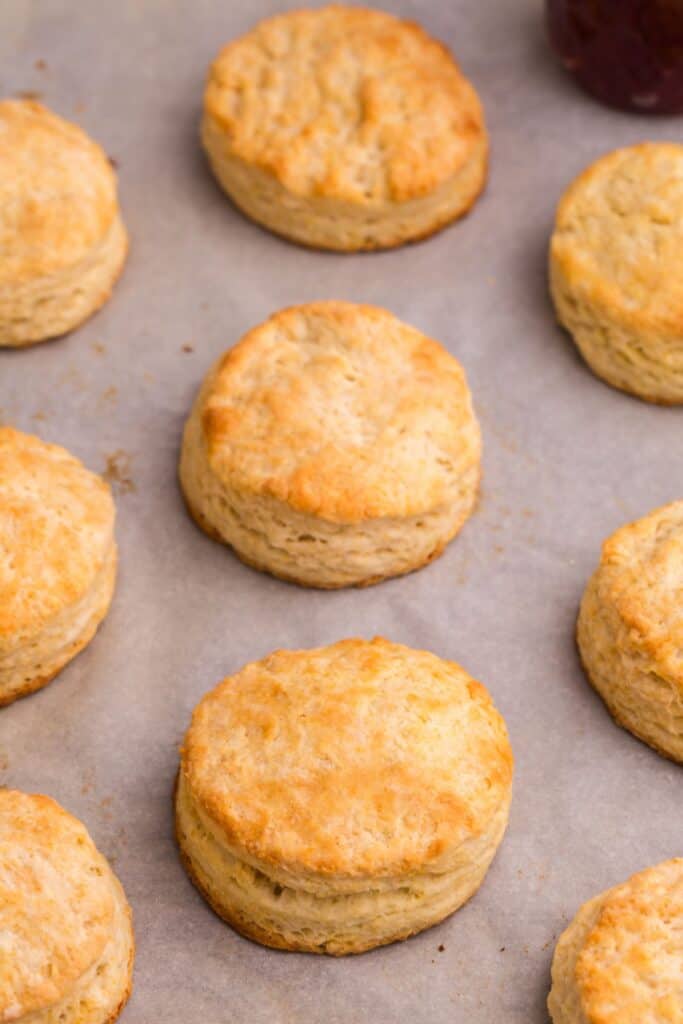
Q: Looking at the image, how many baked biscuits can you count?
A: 9